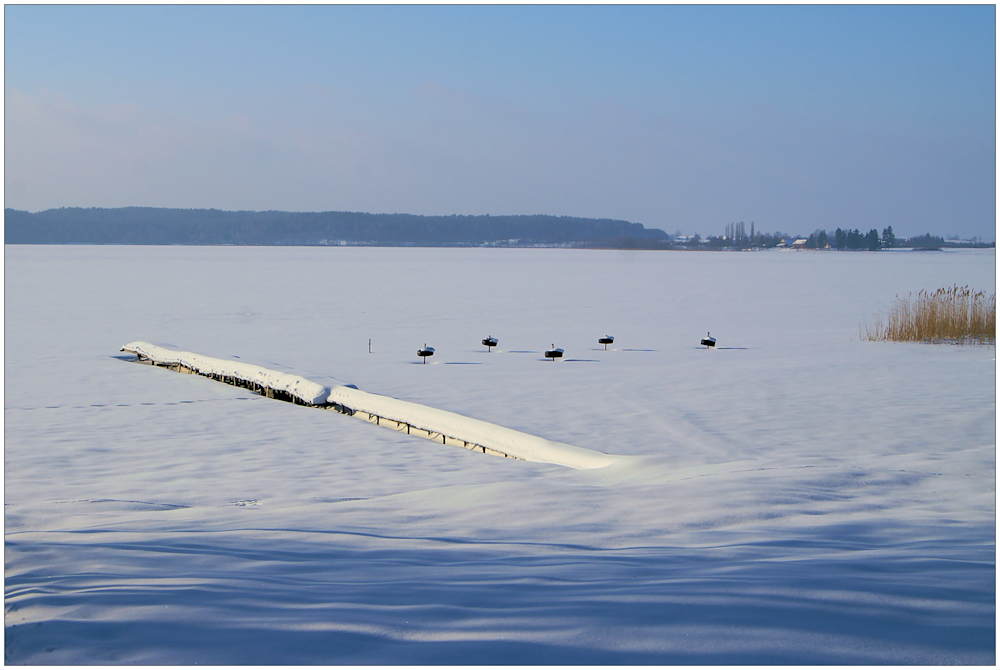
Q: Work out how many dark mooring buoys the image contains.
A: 5